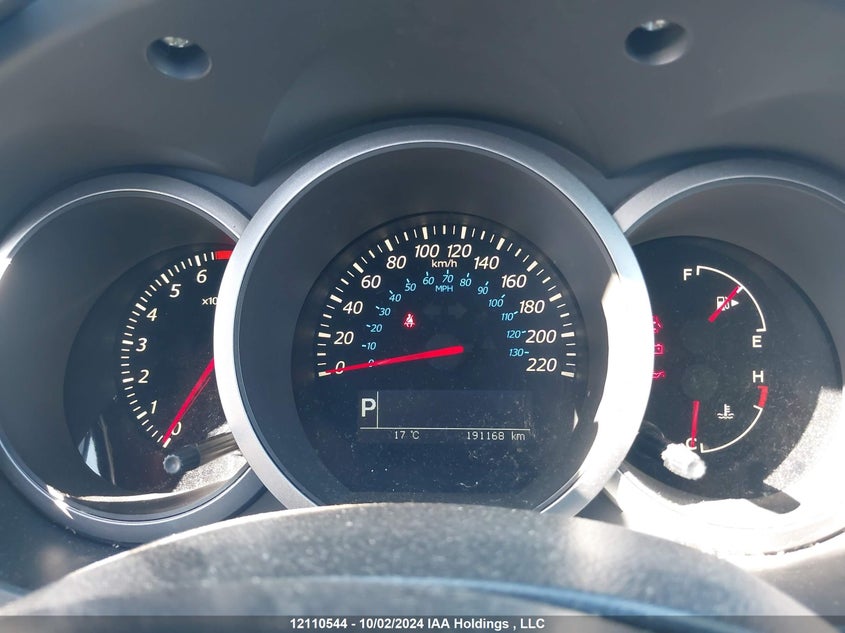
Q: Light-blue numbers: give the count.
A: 14